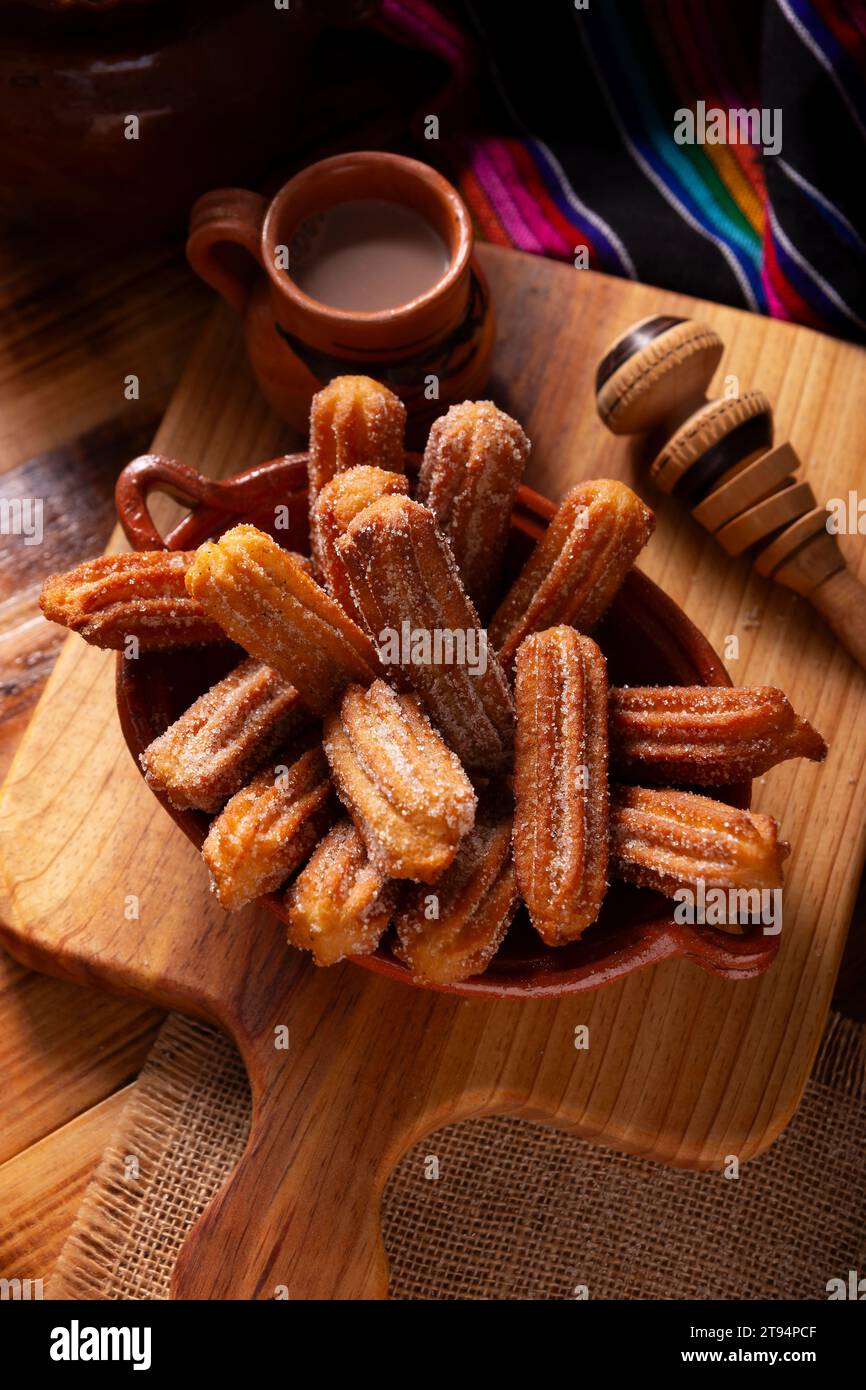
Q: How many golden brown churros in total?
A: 15